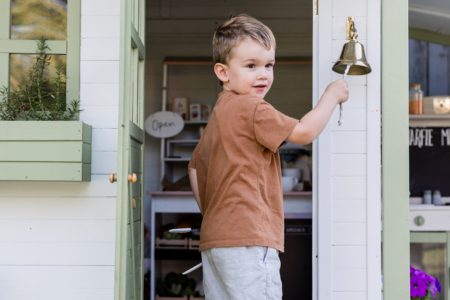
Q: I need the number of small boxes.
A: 3